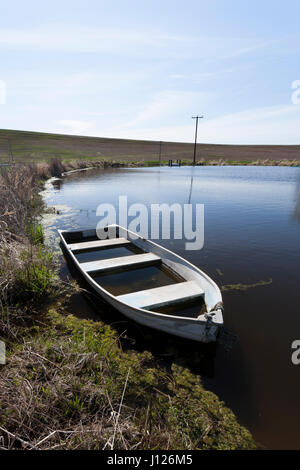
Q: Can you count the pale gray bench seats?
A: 3